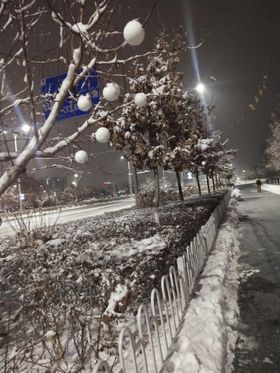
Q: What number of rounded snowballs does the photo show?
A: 6